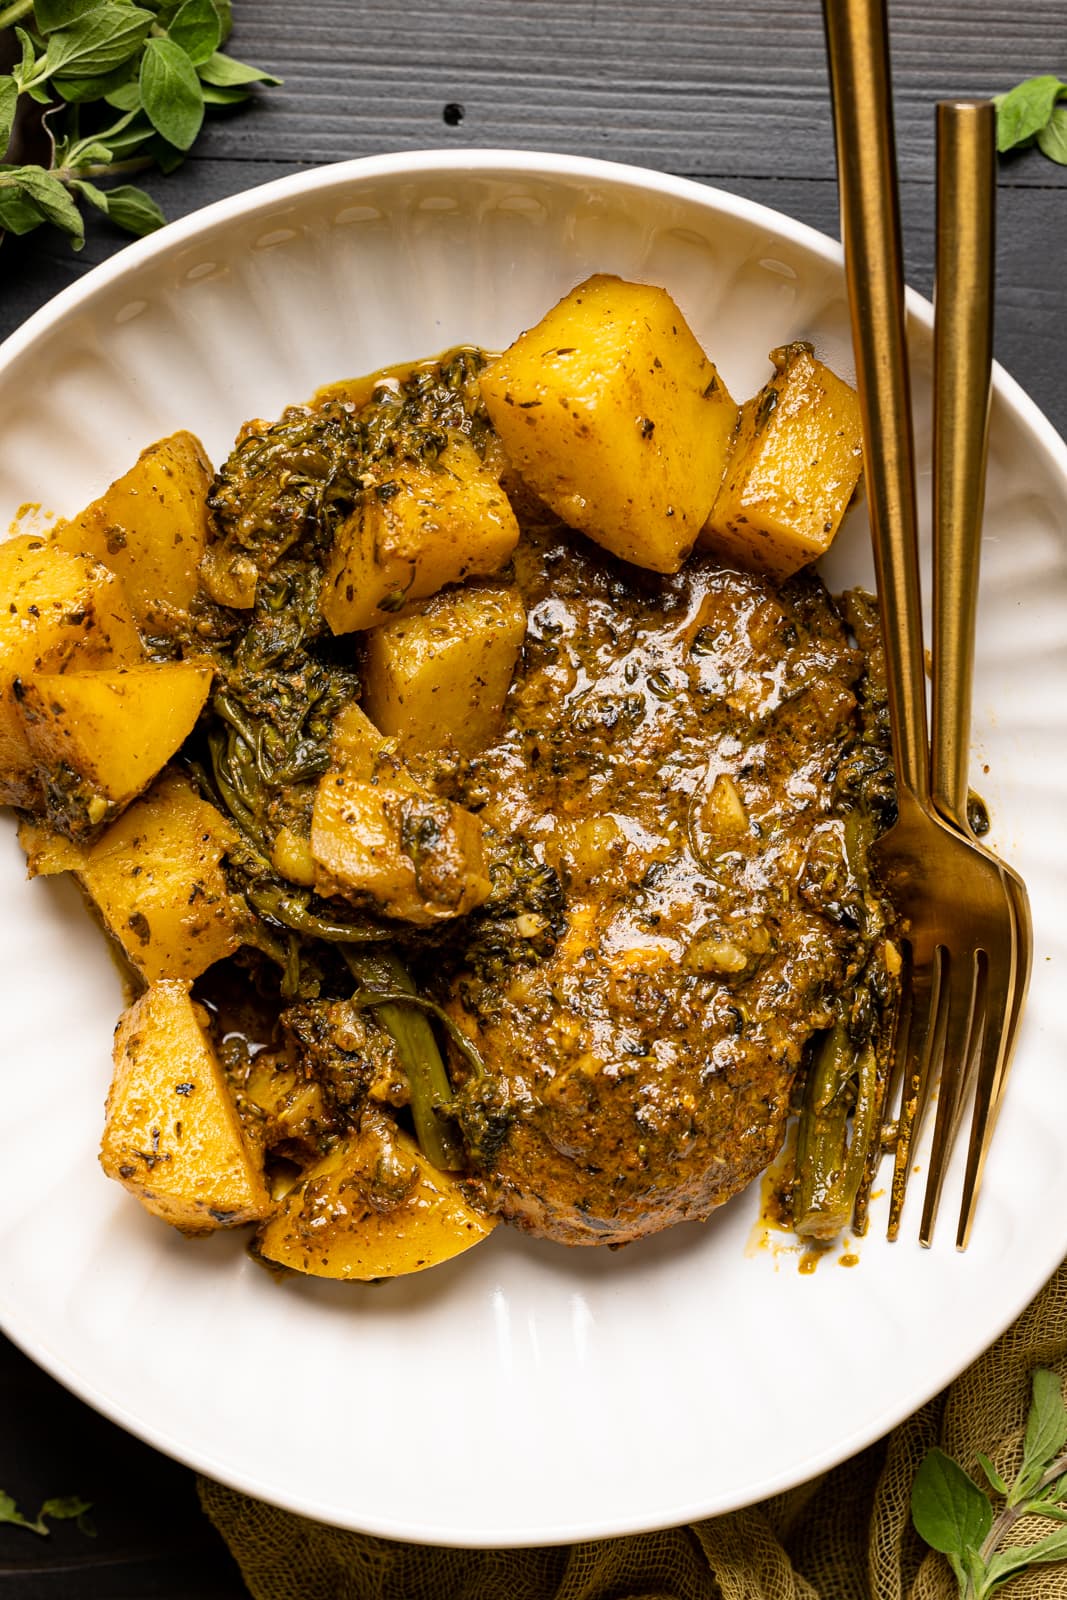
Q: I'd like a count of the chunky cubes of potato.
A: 11